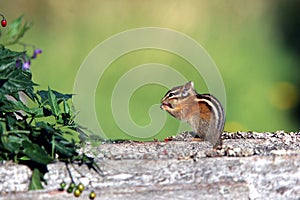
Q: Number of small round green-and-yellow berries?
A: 6